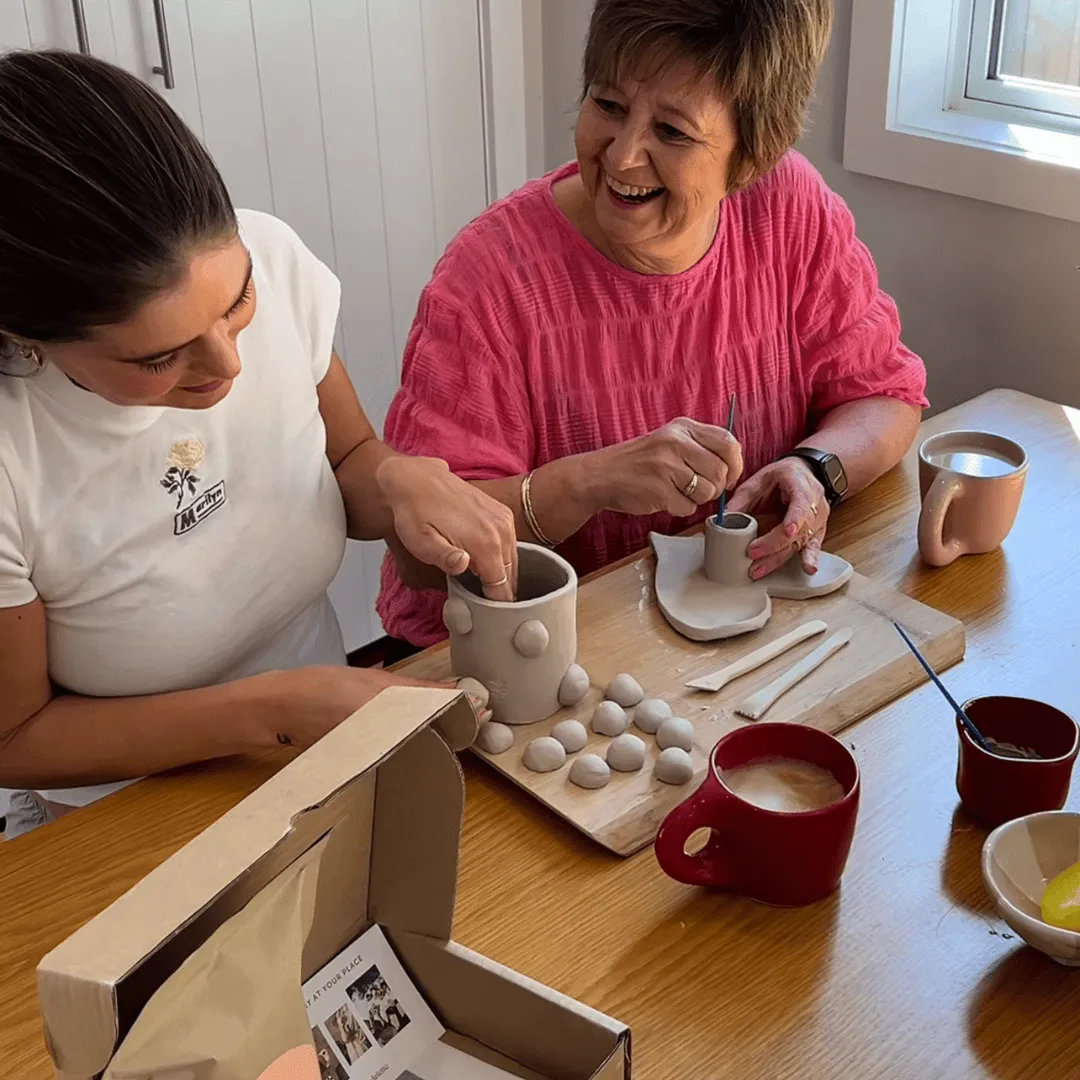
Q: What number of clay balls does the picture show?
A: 14